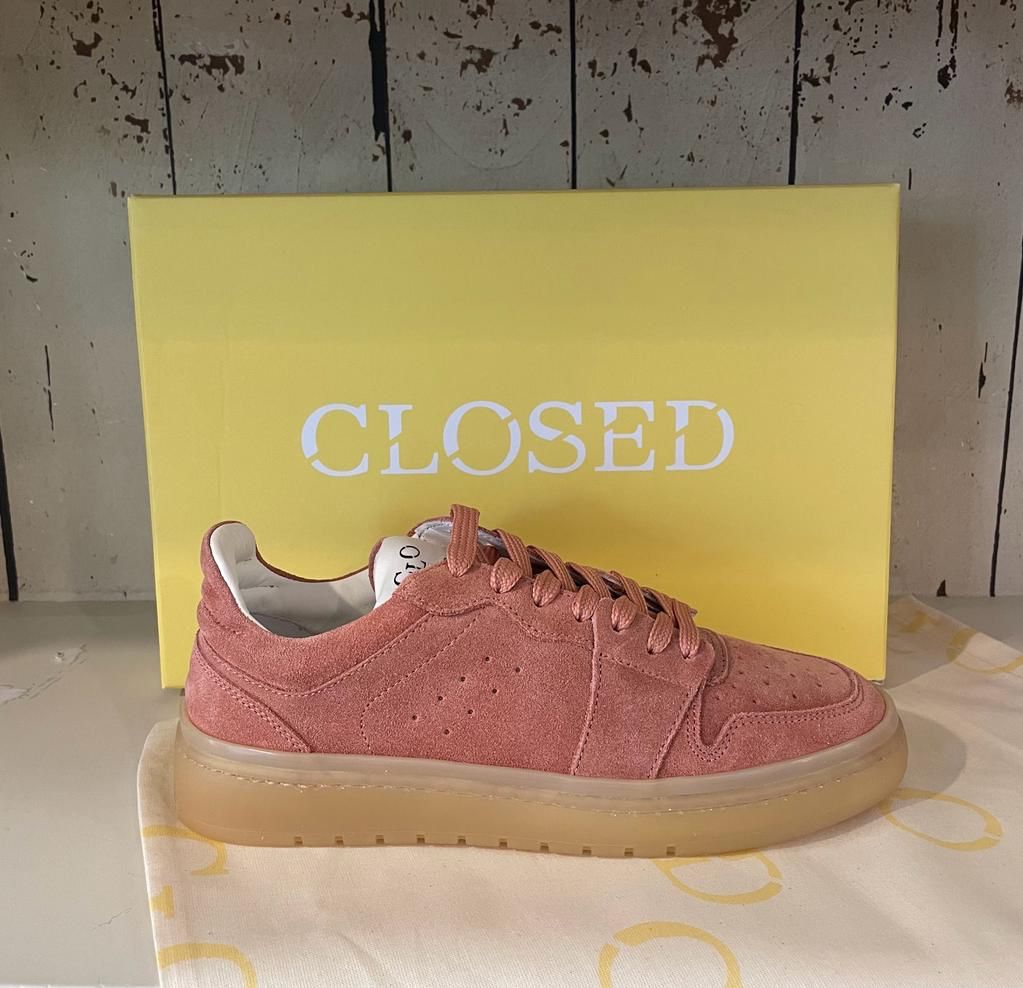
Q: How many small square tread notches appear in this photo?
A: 10